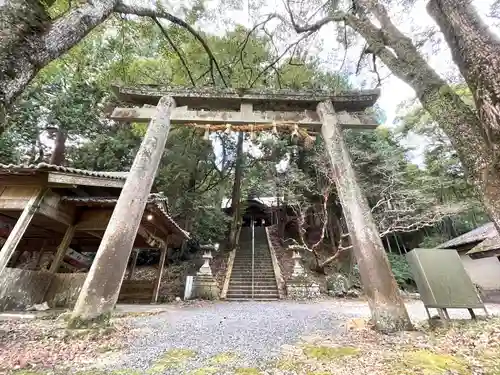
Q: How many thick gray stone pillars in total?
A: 2